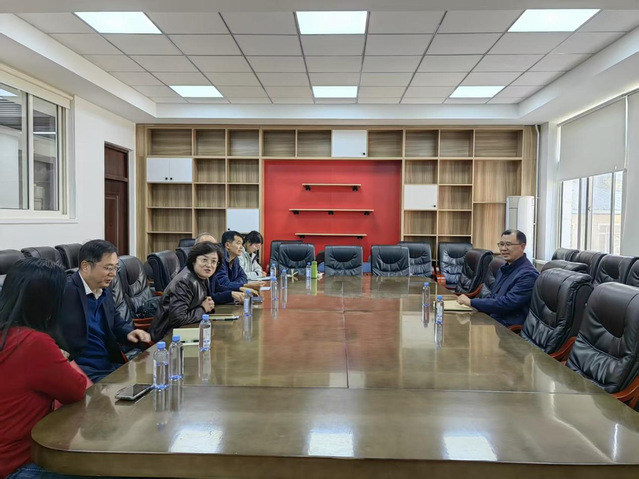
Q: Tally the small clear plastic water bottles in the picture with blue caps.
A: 10